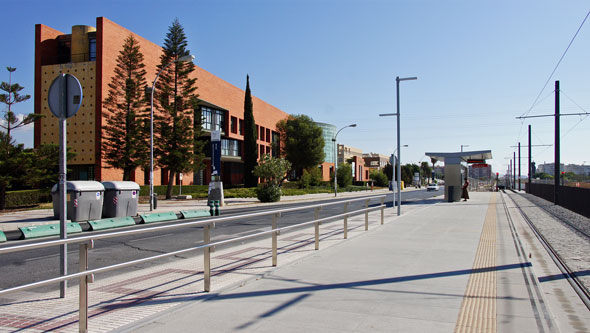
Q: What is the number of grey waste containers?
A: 2